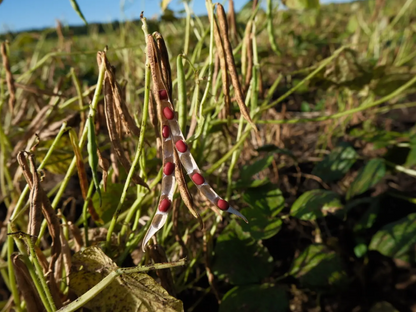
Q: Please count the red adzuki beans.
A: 8